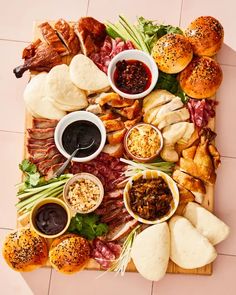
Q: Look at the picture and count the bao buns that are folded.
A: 6